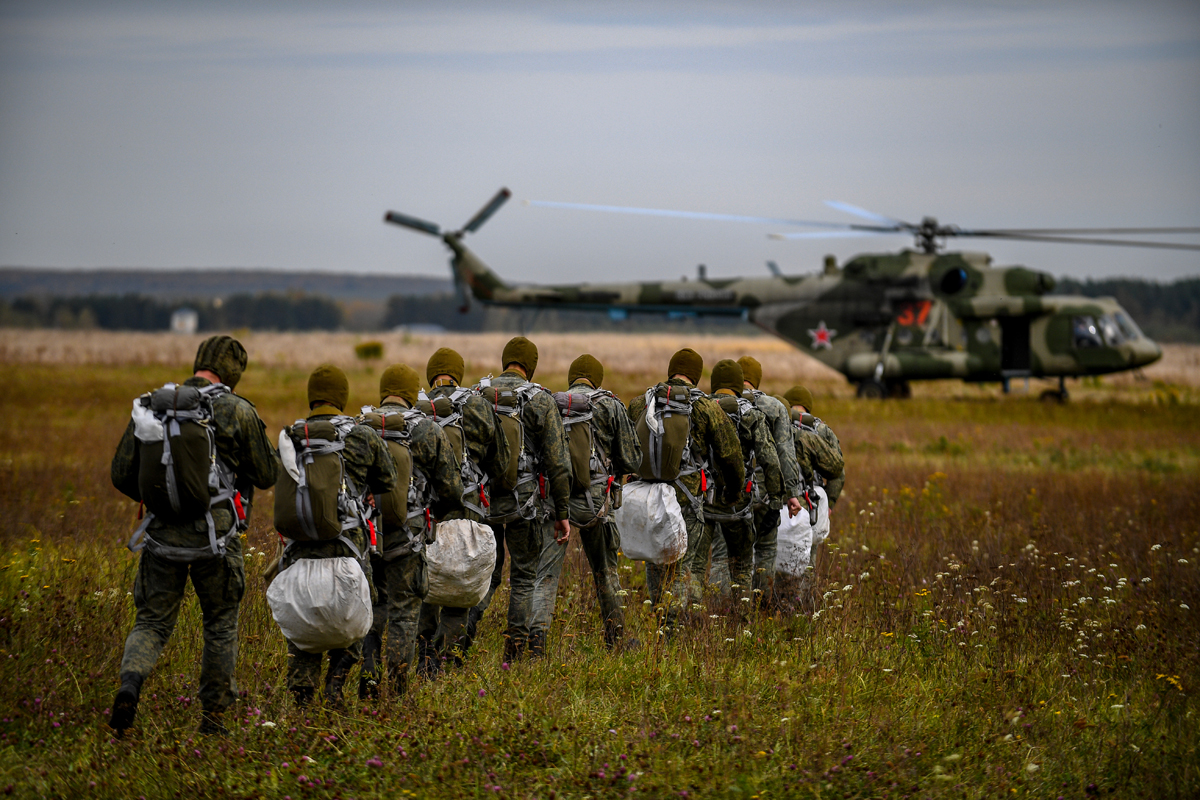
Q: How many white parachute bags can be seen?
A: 5